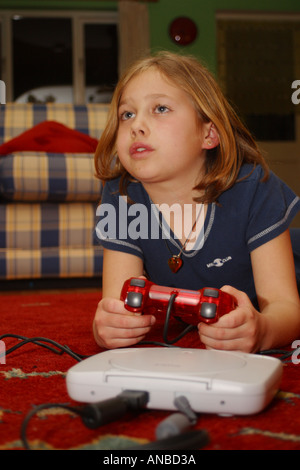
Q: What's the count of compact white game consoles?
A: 1